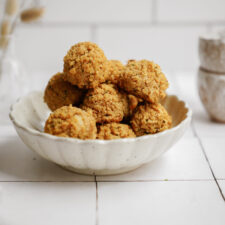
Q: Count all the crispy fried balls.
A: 8